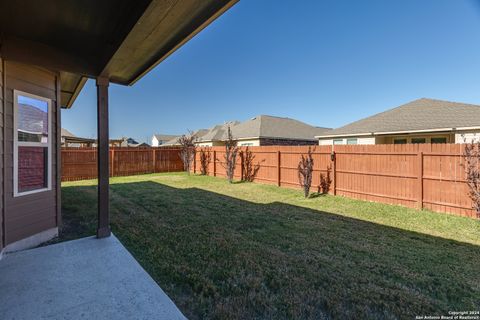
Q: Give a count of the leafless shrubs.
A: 4